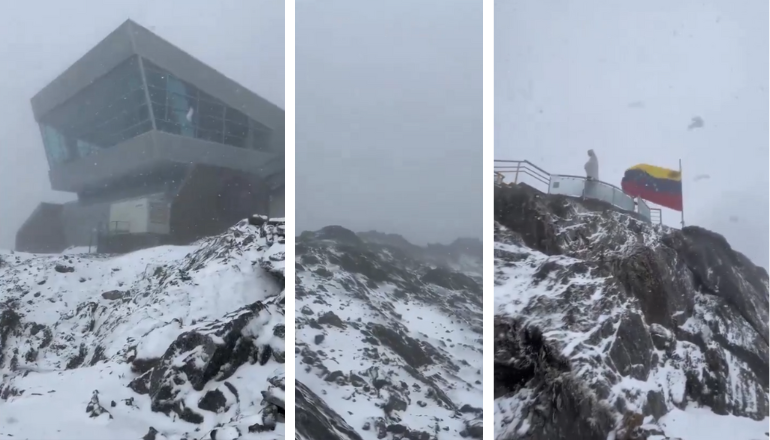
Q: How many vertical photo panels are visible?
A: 3